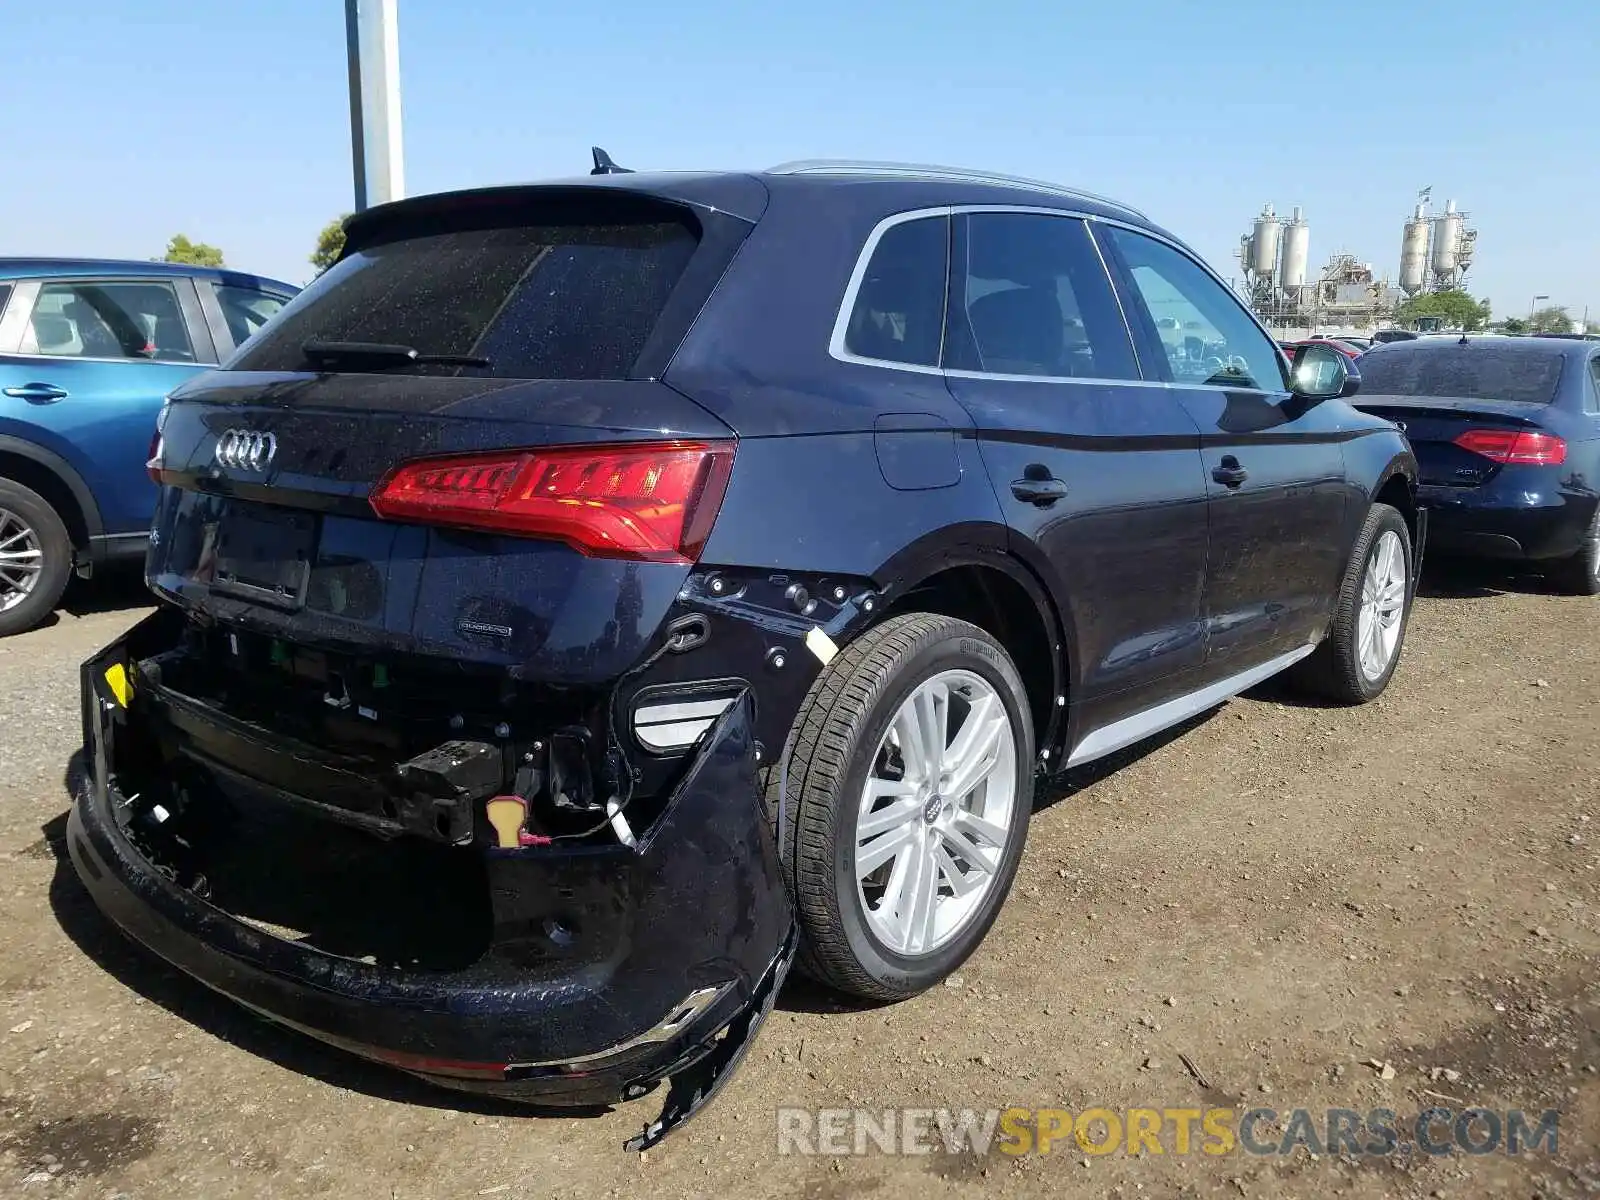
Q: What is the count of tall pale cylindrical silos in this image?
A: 4